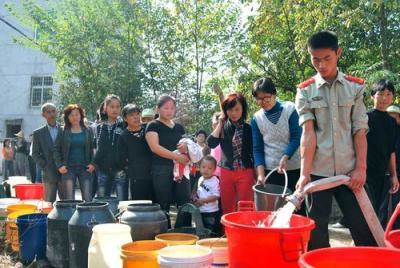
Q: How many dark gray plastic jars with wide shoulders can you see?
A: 3